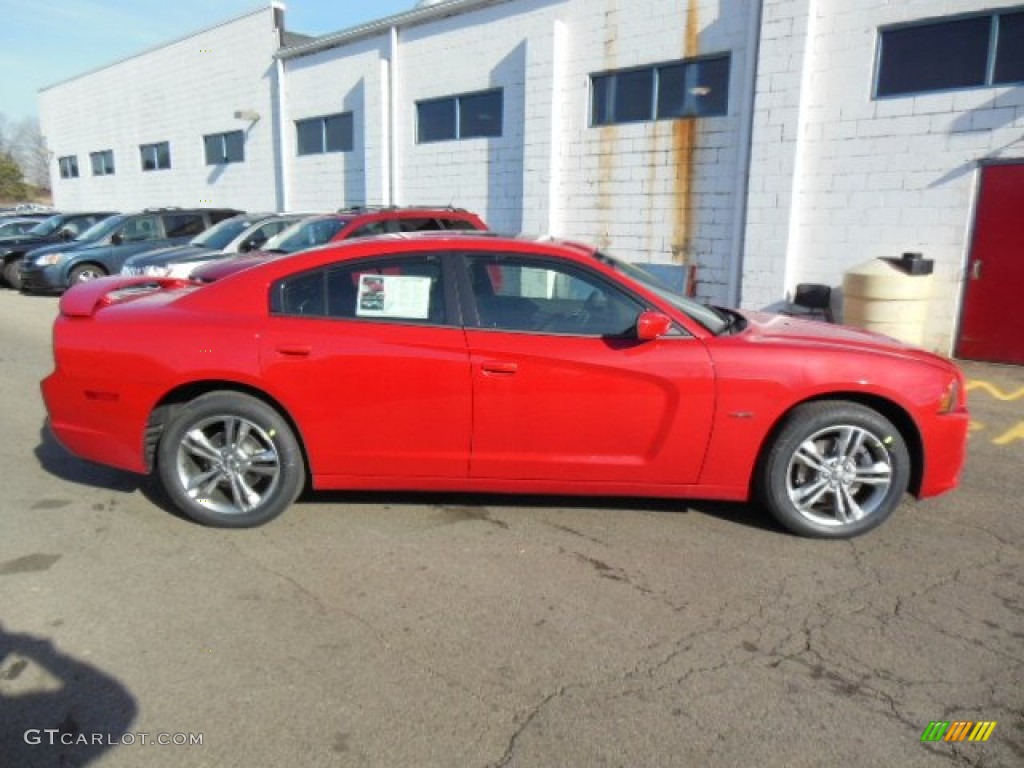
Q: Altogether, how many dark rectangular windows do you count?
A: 8